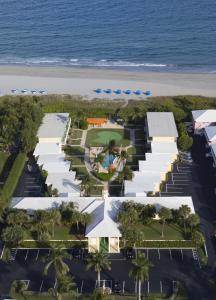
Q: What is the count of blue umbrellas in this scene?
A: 6